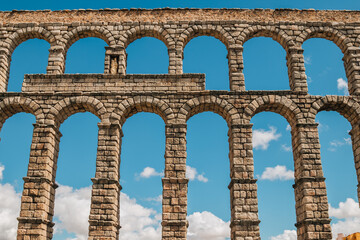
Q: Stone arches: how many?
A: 12